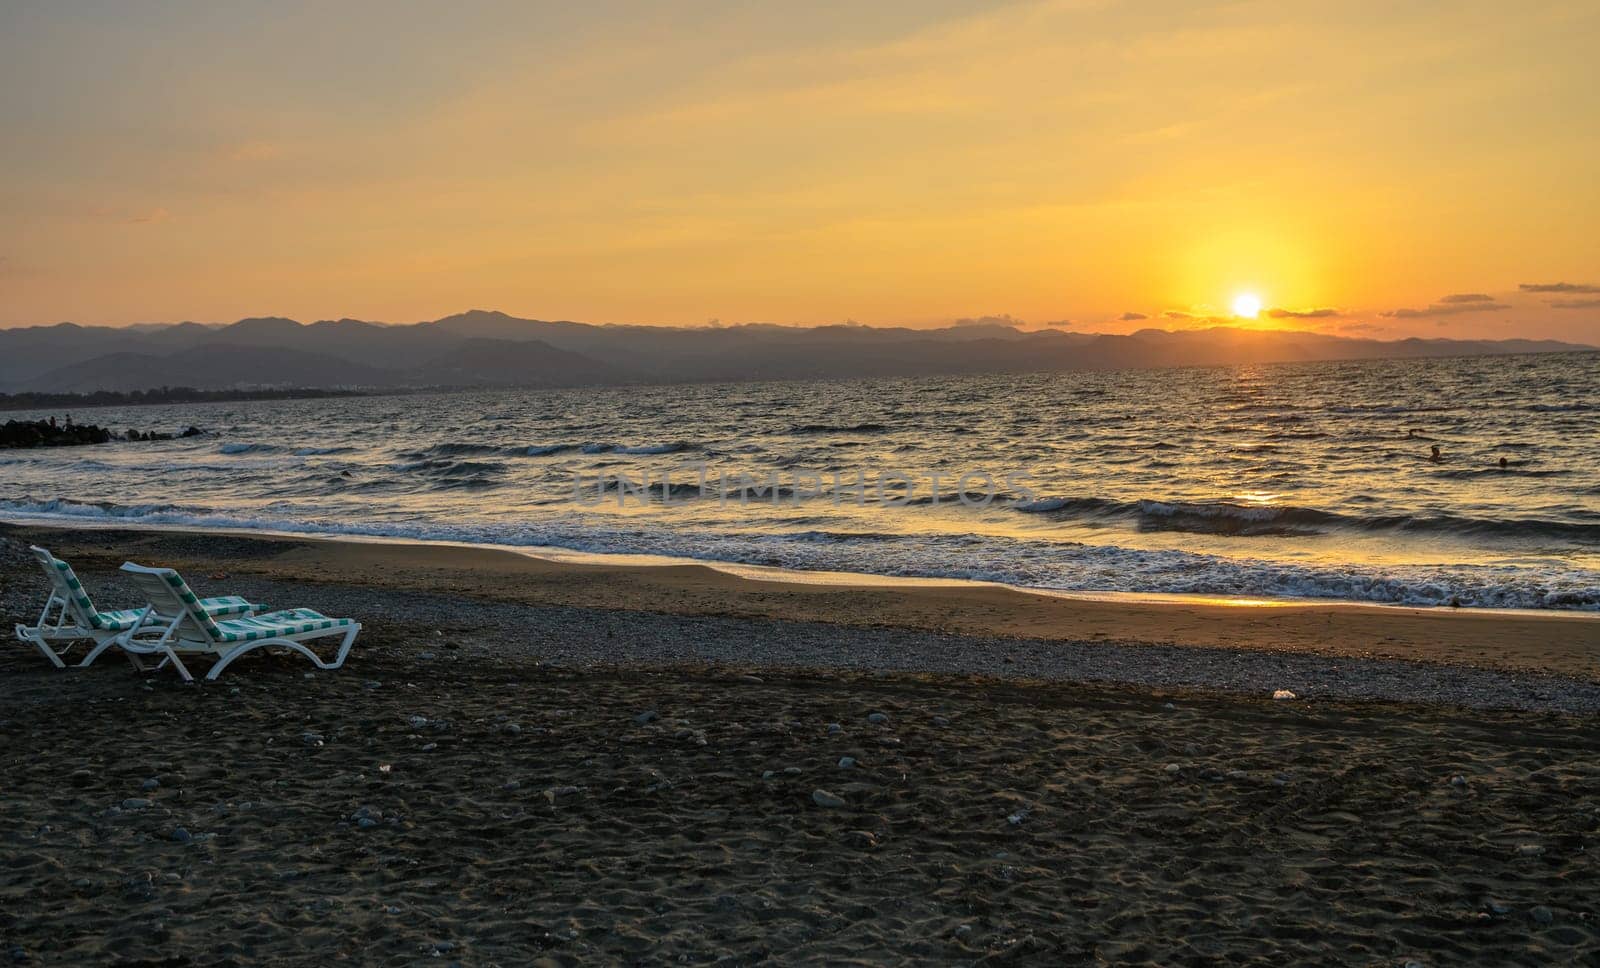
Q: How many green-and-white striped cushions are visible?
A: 2